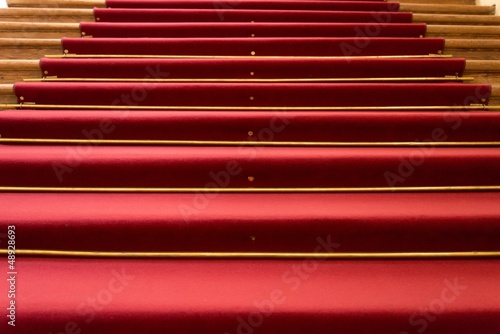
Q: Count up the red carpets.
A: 1